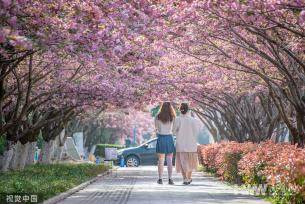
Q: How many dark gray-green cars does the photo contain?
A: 1